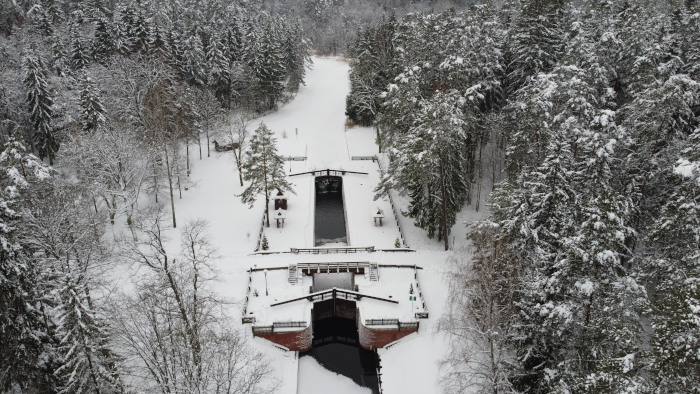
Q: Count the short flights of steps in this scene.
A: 2